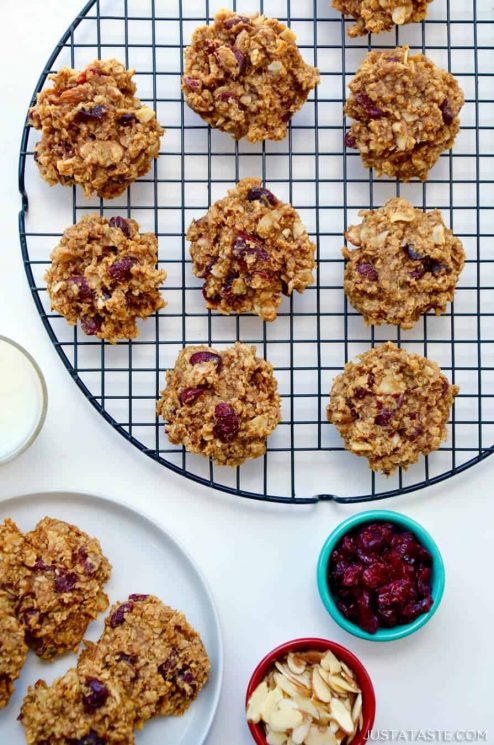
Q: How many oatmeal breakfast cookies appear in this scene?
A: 13